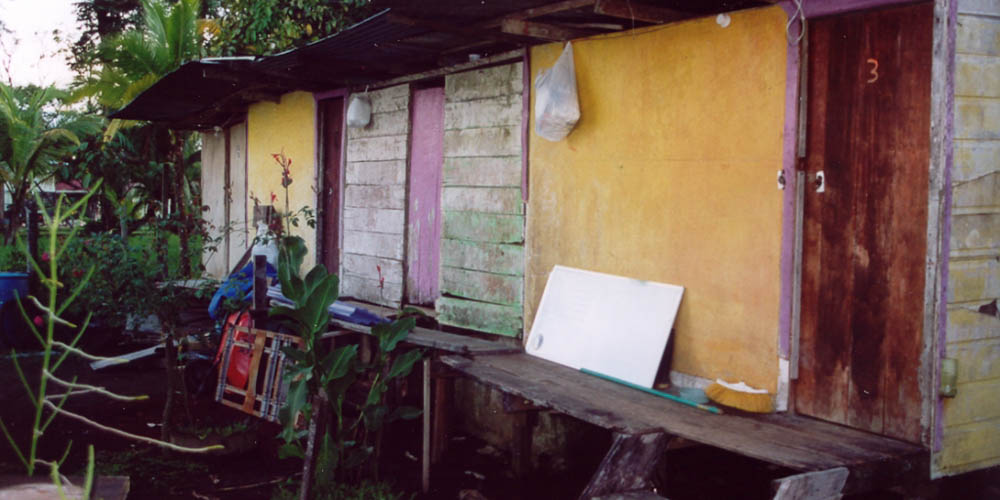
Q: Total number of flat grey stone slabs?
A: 0